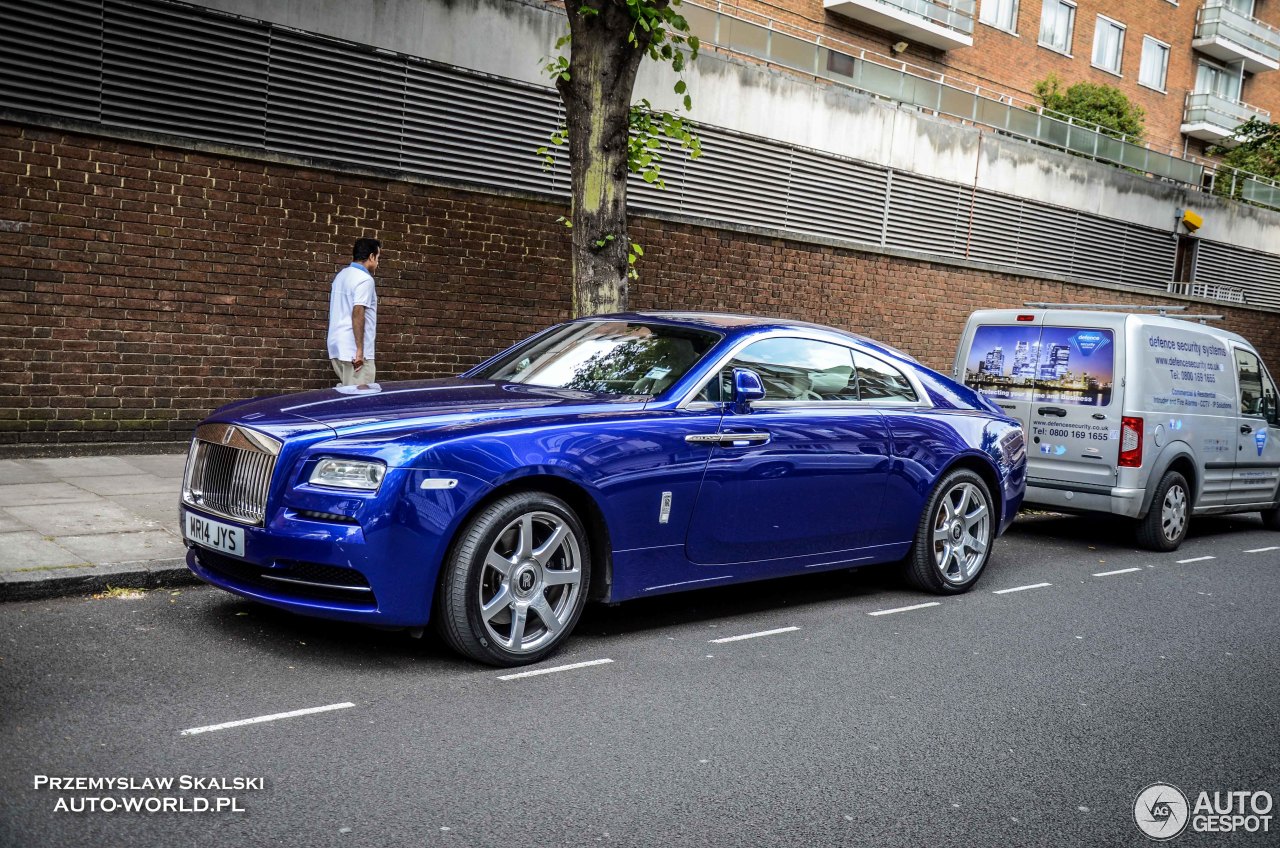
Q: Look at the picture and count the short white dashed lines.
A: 8